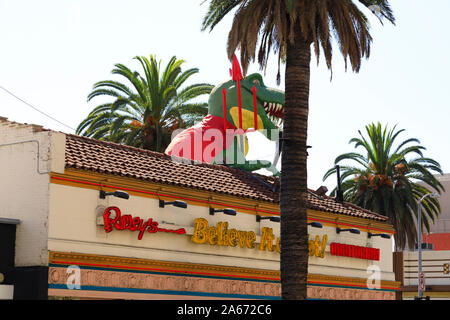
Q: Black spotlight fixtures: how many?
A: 7